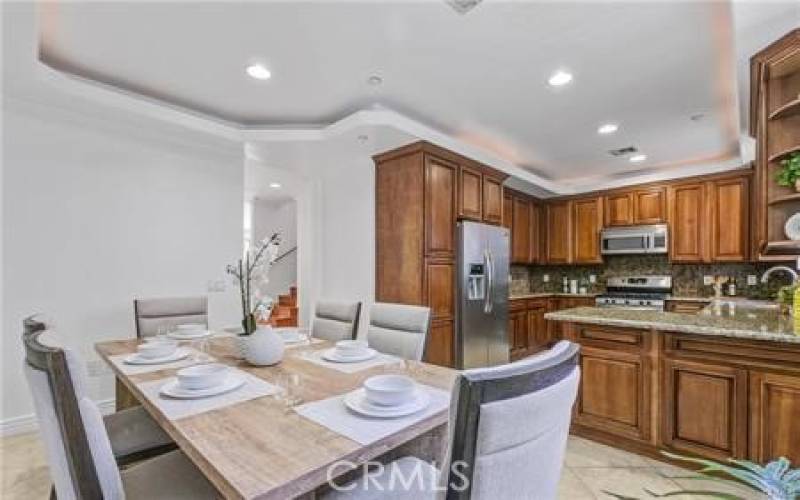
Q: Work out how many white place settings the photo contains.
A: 6